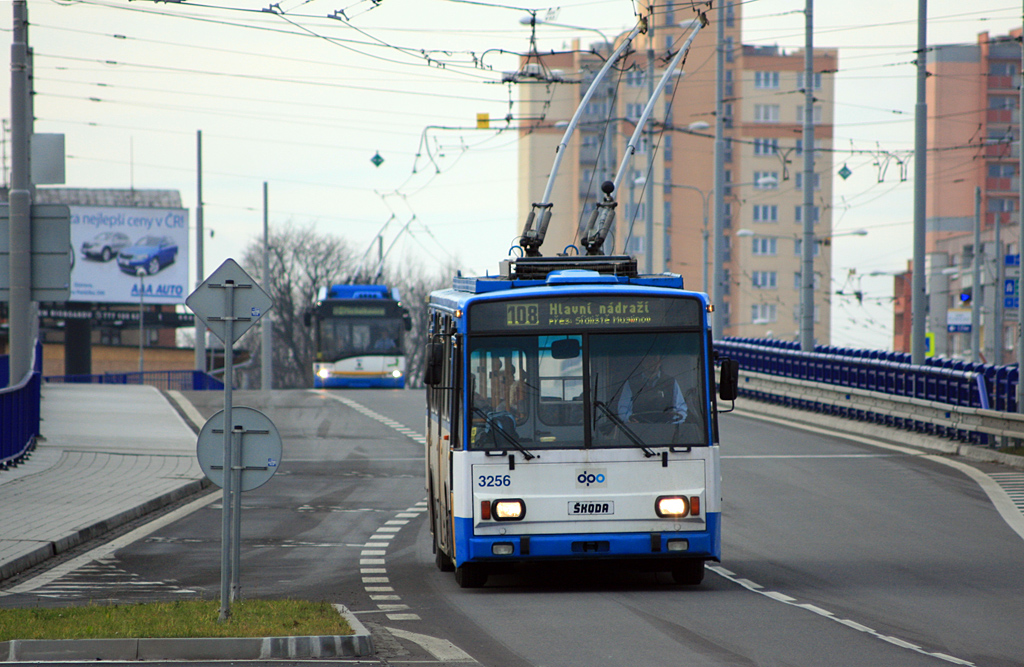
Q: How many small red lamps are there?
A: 2